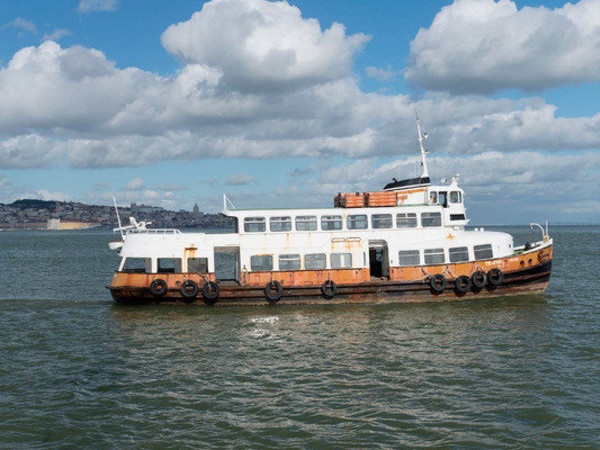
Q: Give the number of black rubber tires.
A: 9